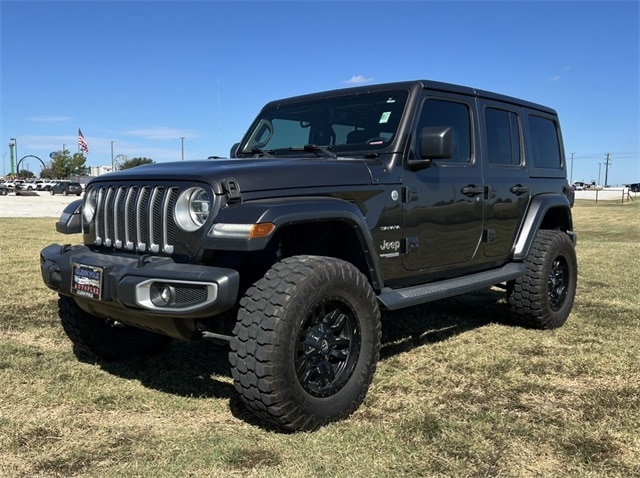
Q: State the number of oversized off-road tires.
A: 3